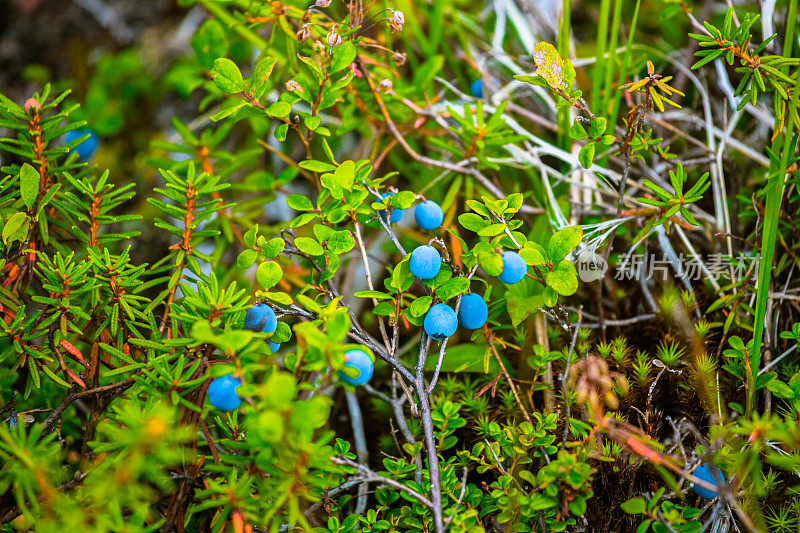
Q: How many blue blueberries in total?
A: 13